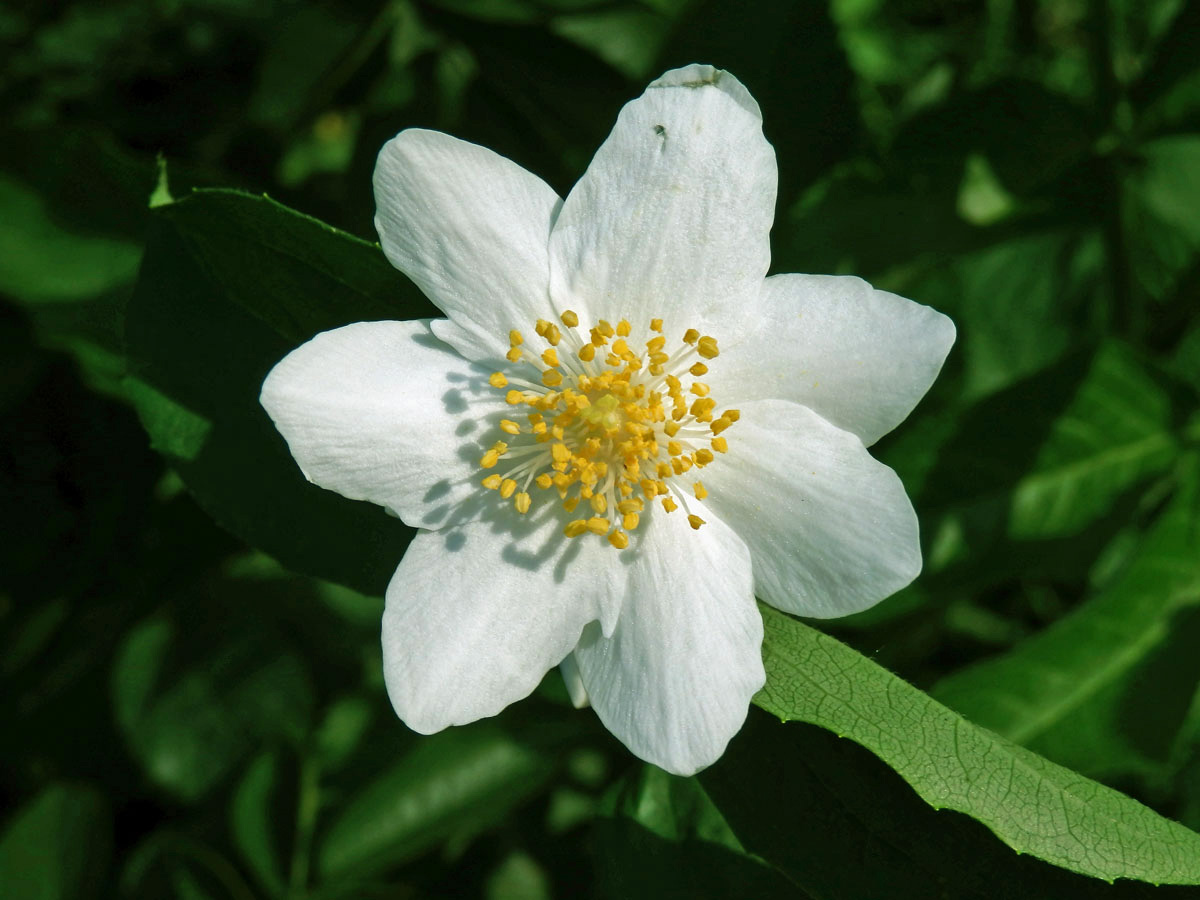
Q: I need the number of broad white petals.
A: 7